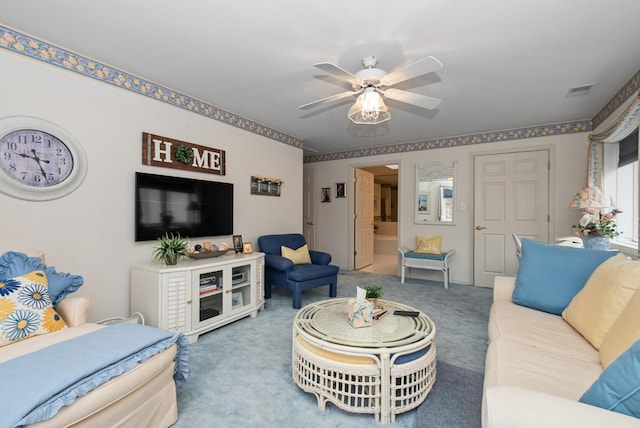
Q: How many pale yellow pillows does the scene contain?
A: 4